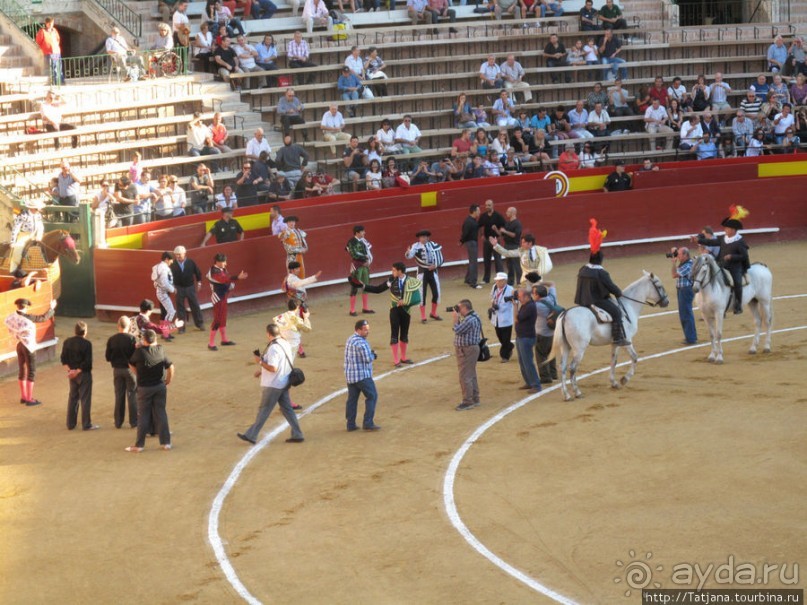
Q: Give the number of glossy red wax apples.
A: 0